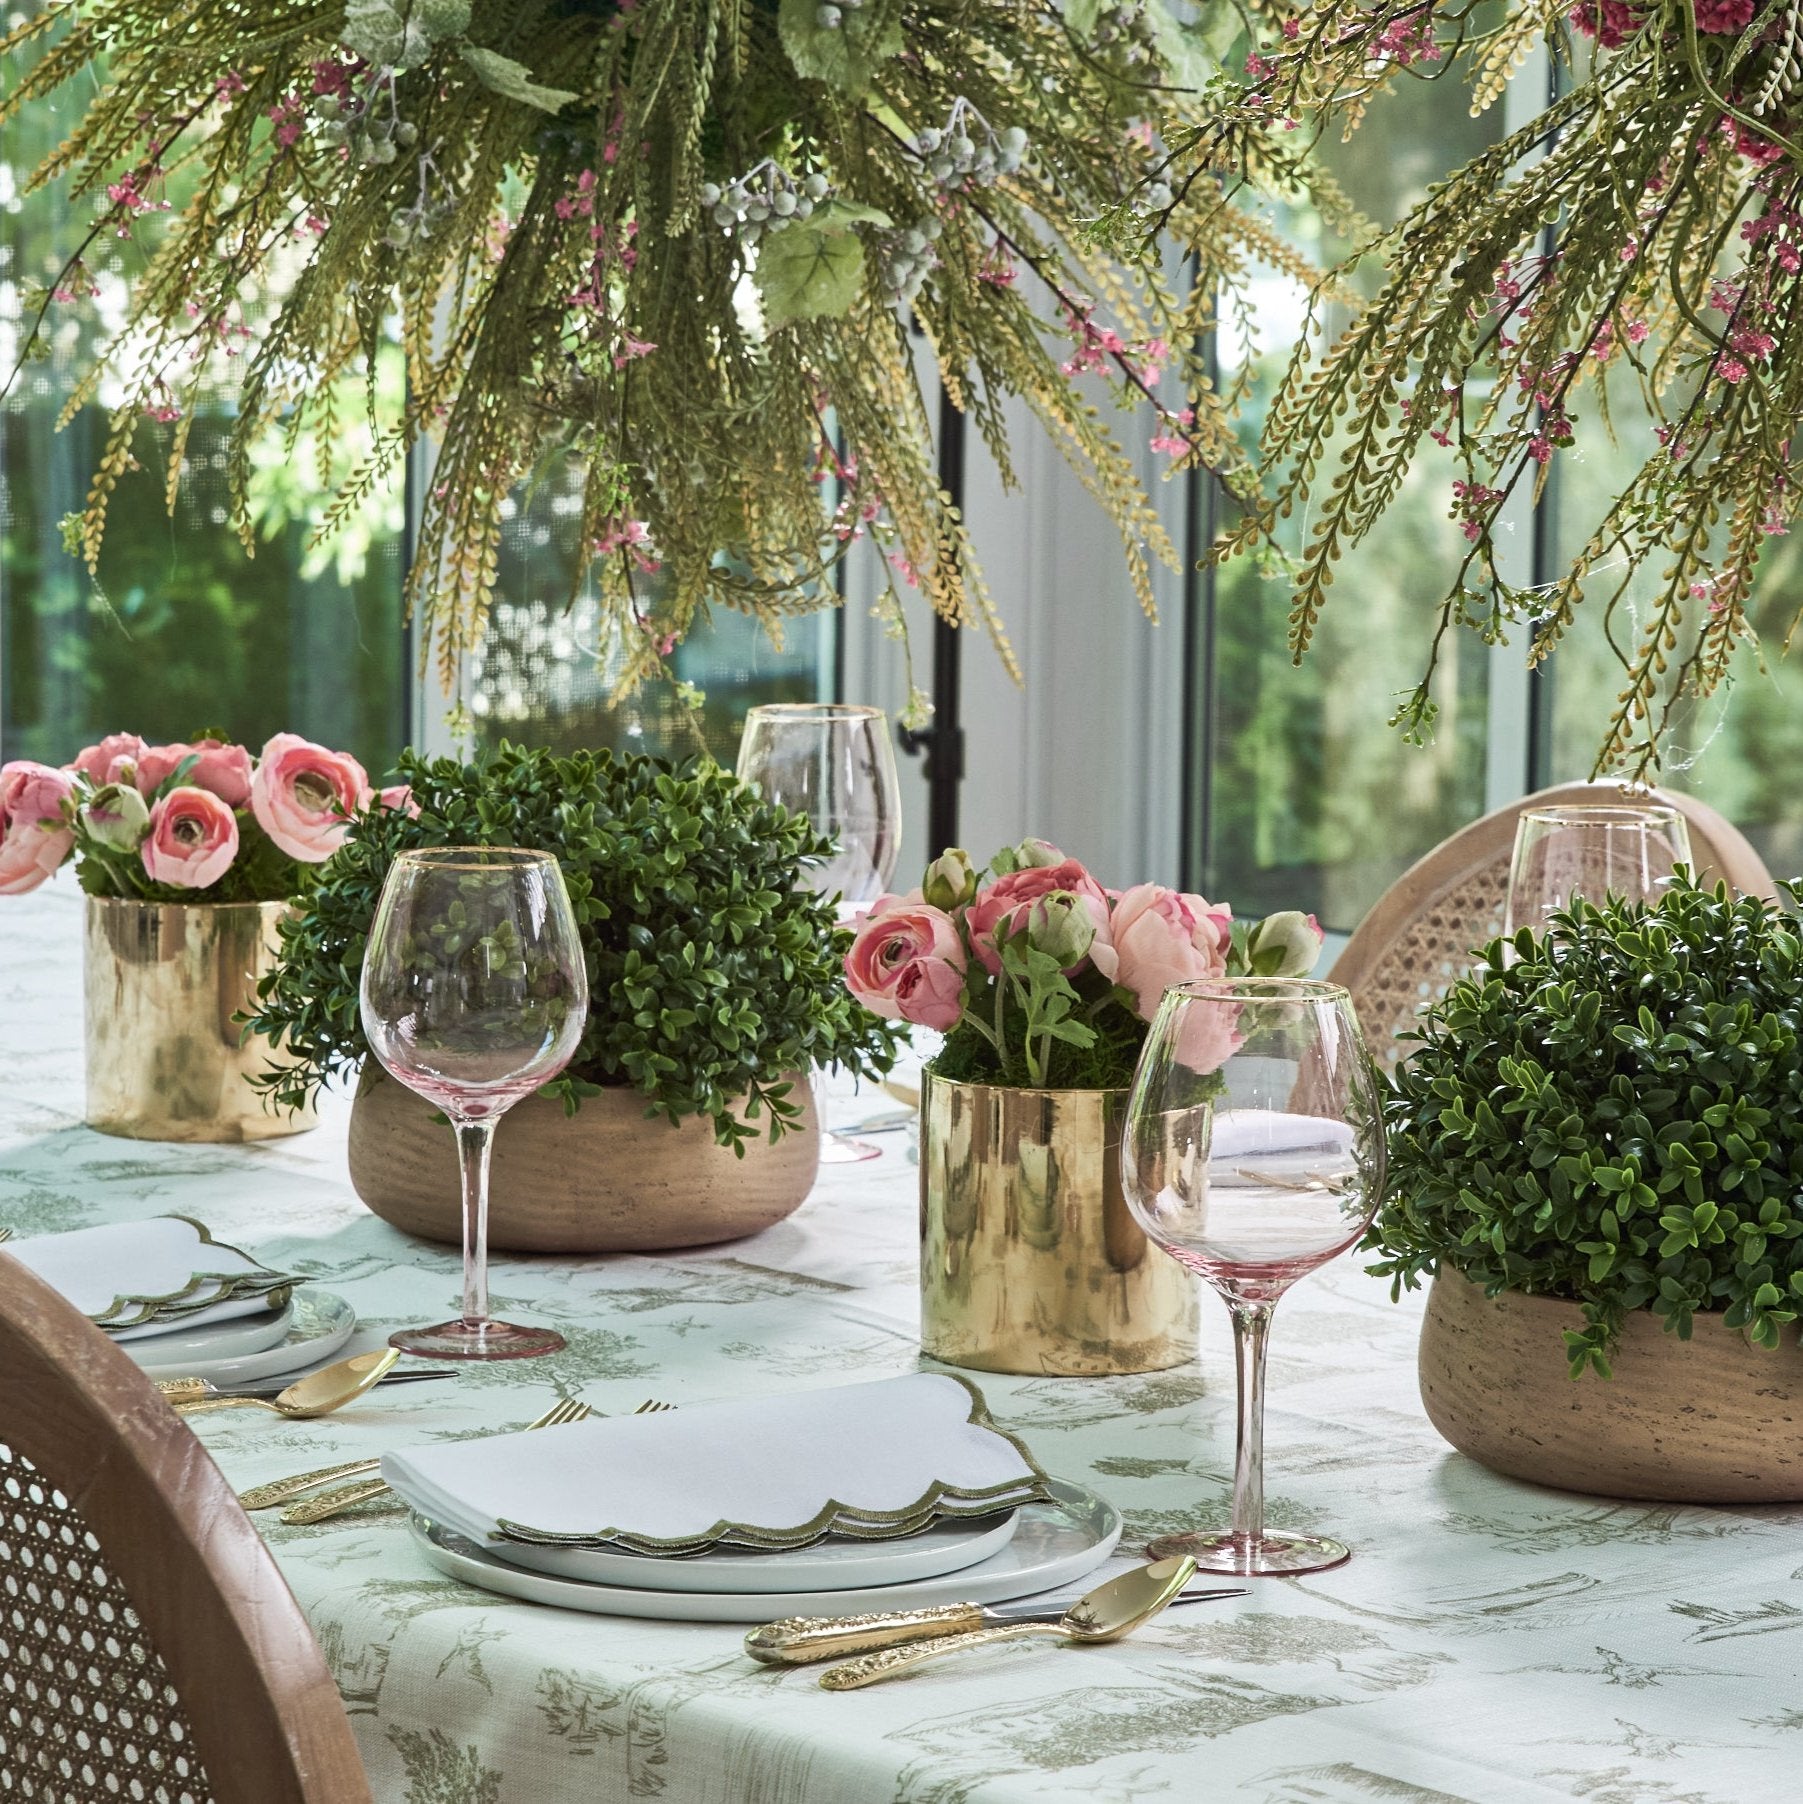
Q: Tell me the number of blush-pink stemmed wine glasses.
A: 4